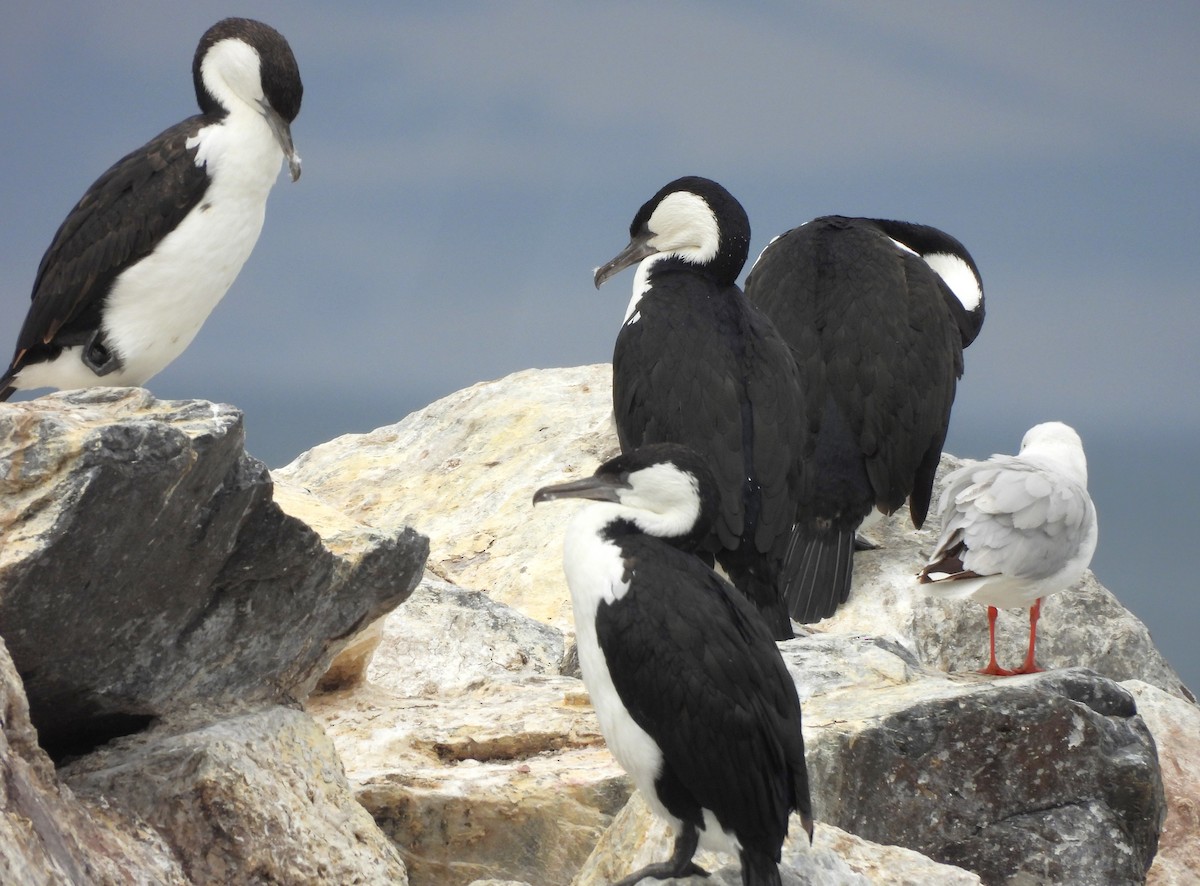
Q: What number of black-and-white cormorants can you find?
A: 4